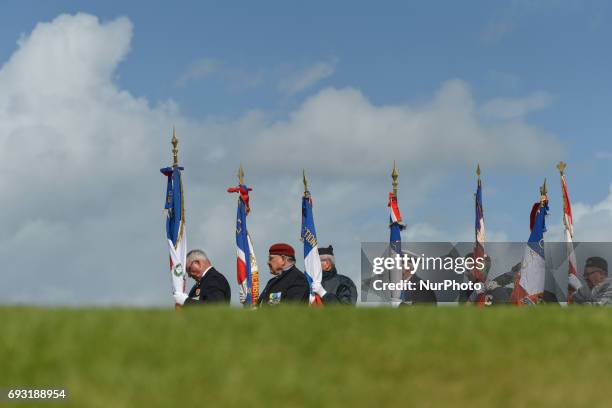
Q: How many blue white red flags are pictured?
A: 6